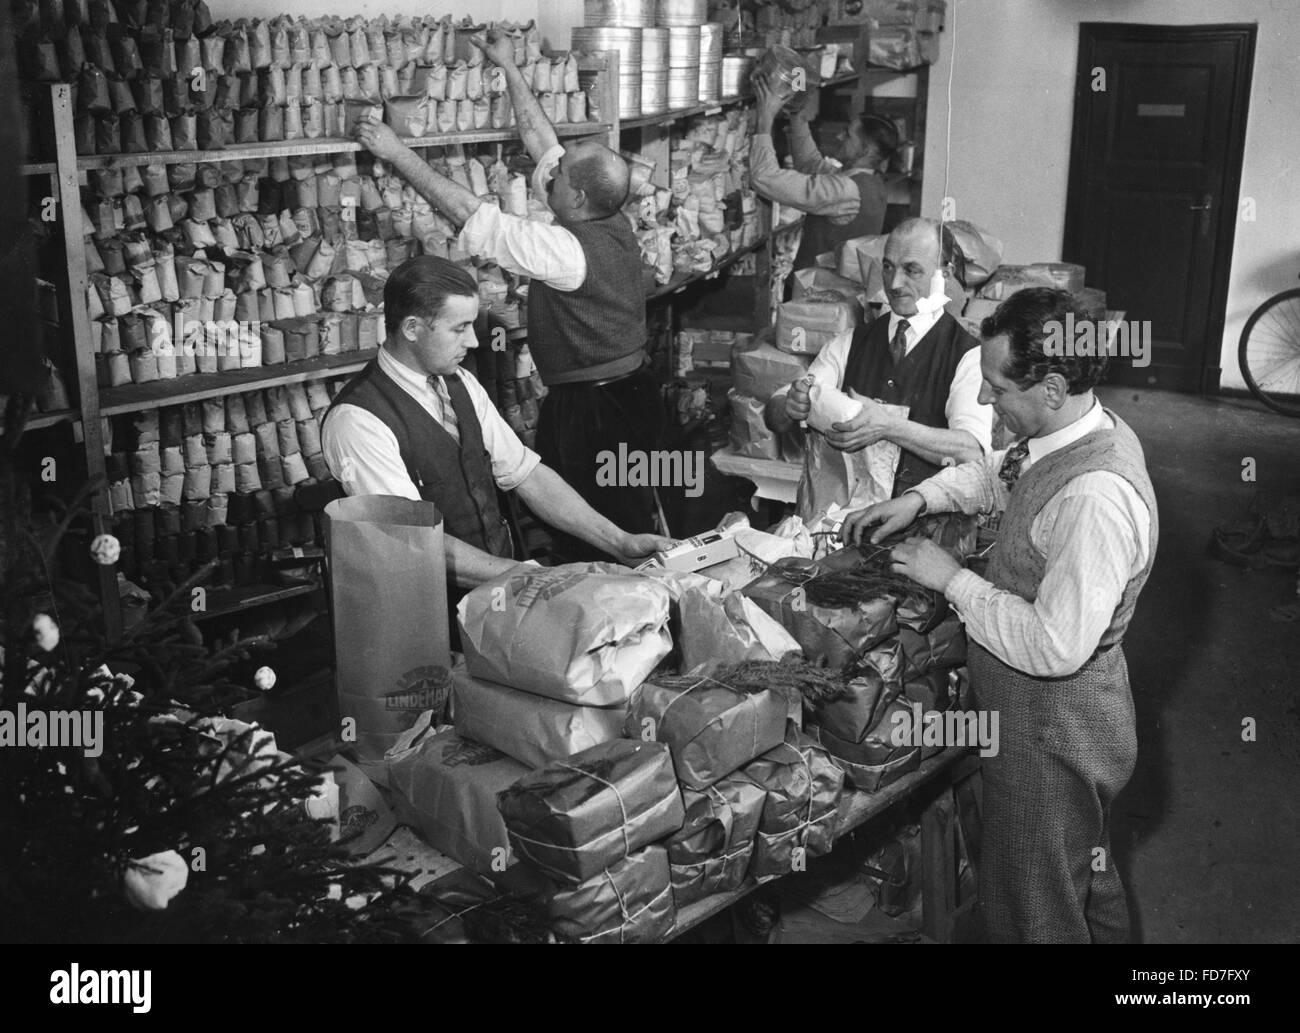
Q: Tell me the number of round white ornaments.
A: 4